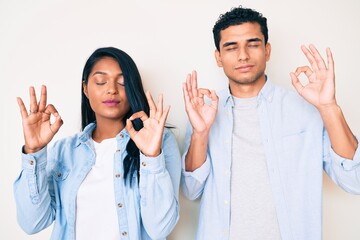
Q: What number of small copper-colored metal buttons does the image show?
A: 8